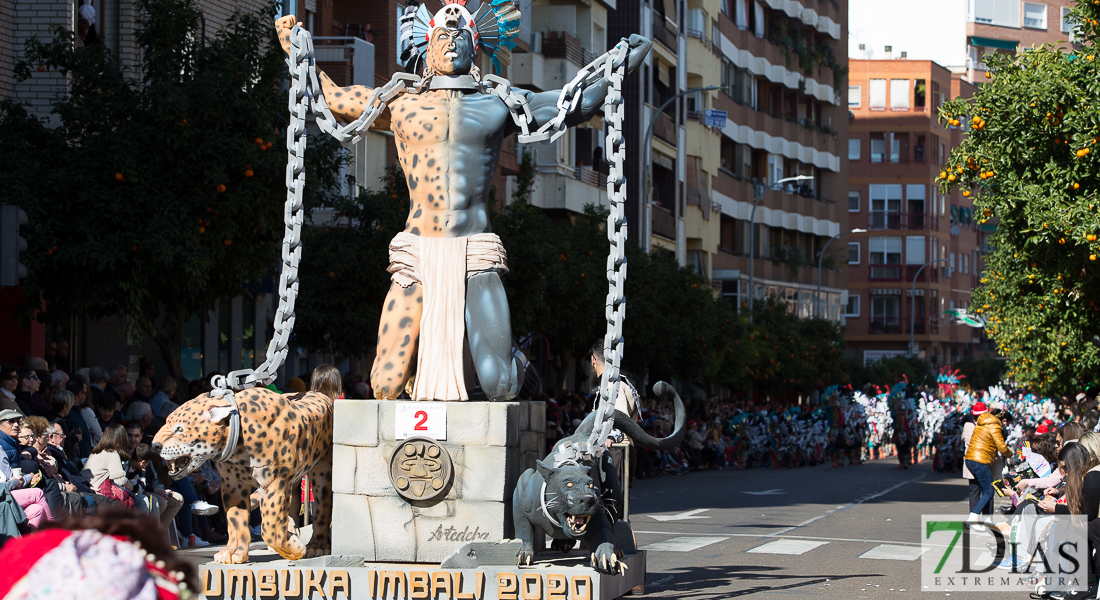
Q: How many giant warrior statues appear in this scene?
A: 1